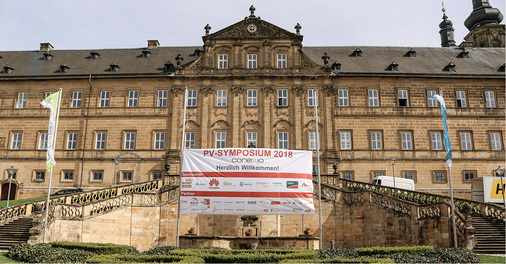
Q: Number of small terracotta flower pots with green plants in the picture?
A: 3